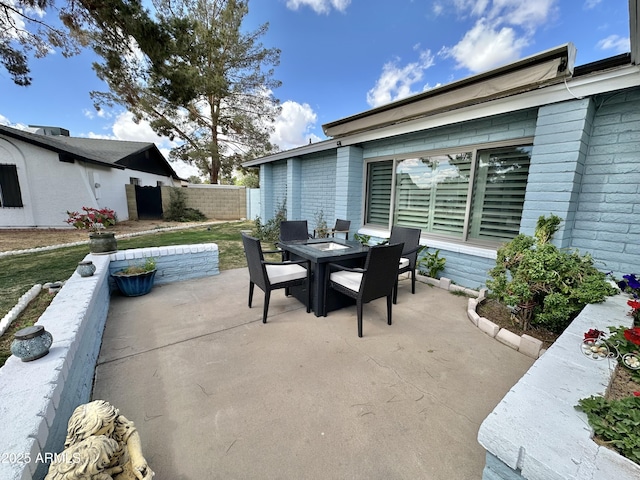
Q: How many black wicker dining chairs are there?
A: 4